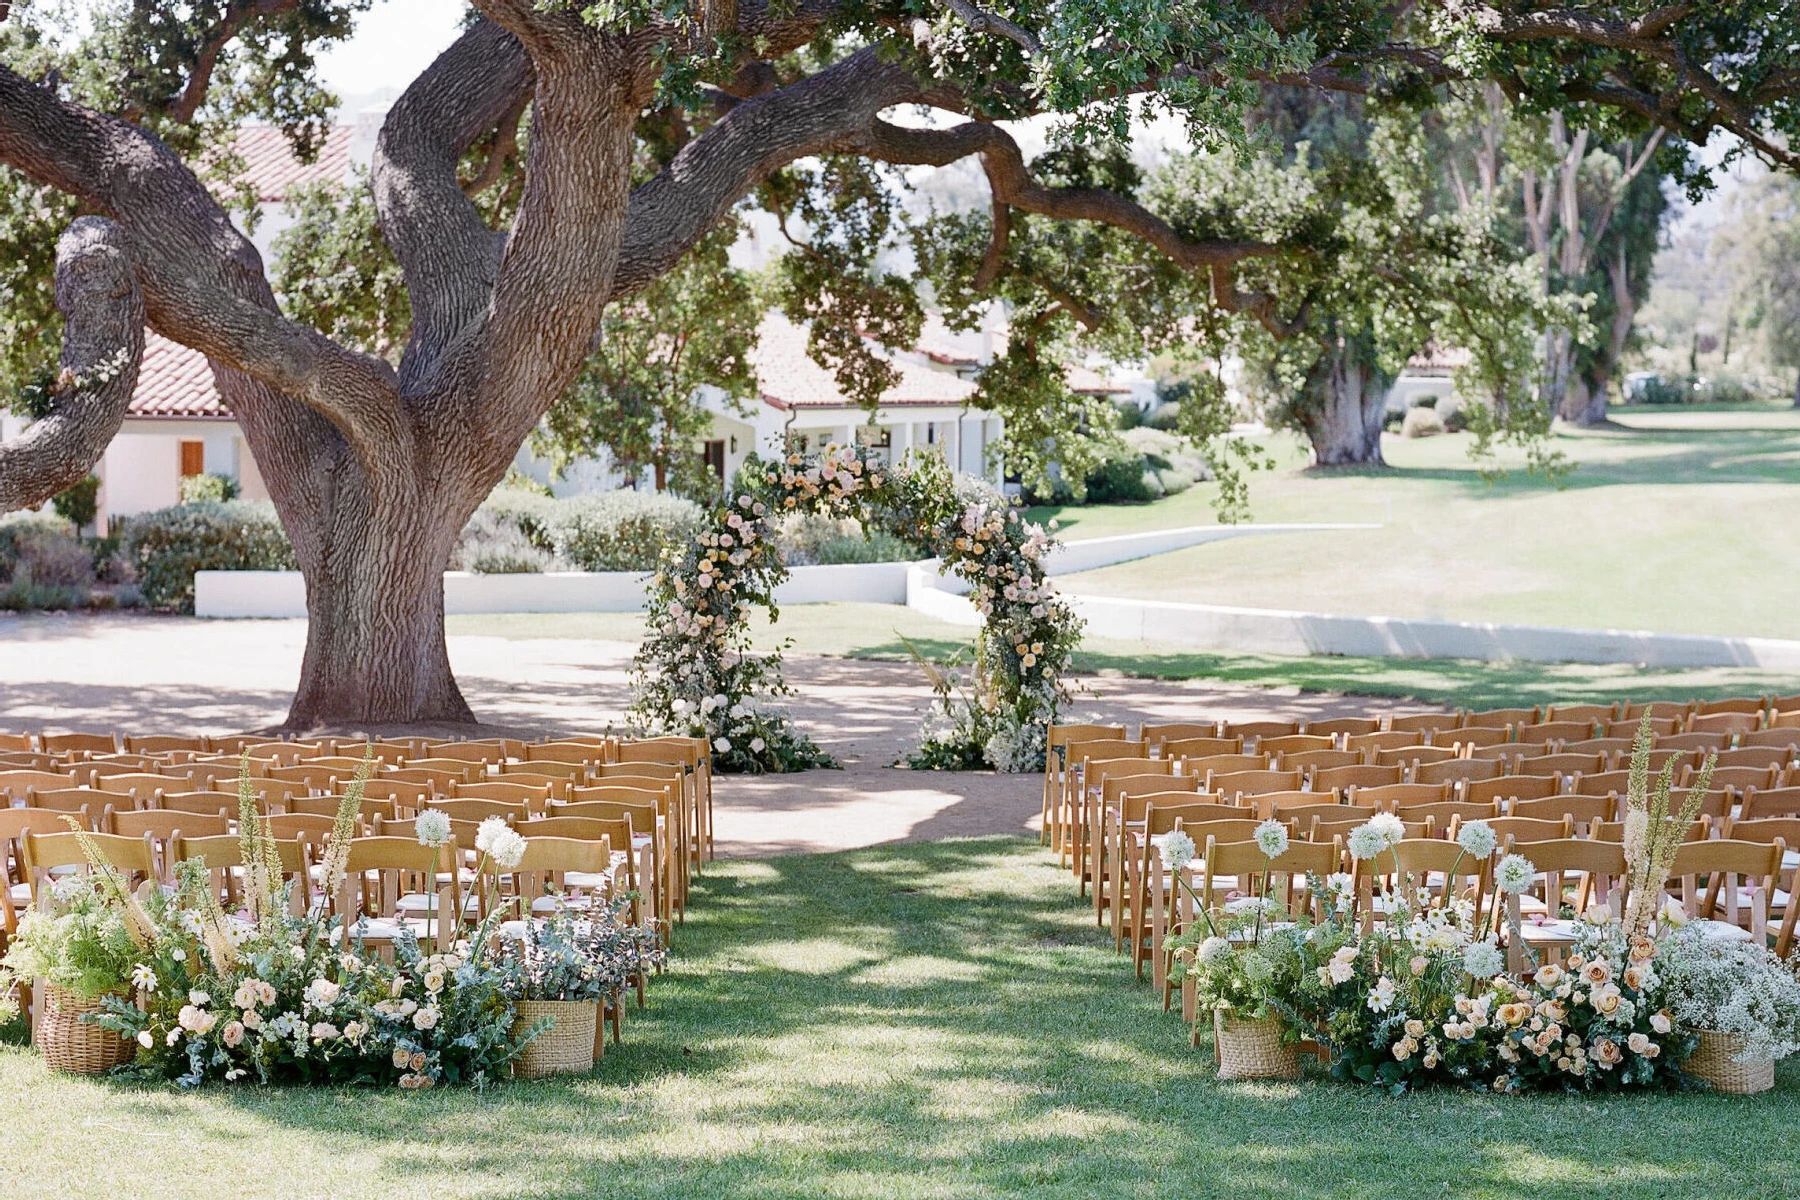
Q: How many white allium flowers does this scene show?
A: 10